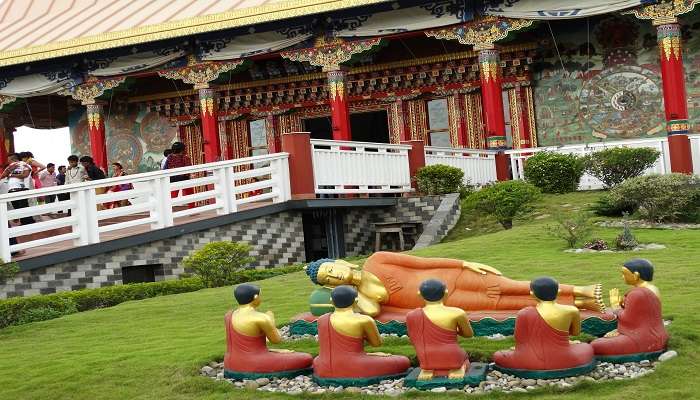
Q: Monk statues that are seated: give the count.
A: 5